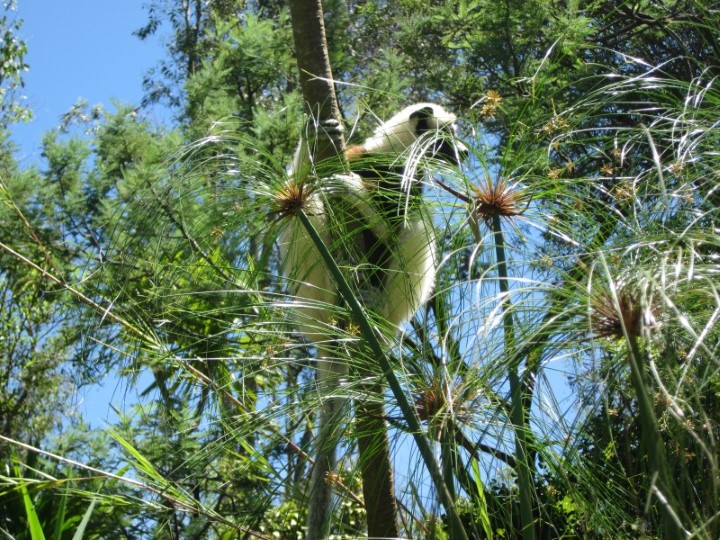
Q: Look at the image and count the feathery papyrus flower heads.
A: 4